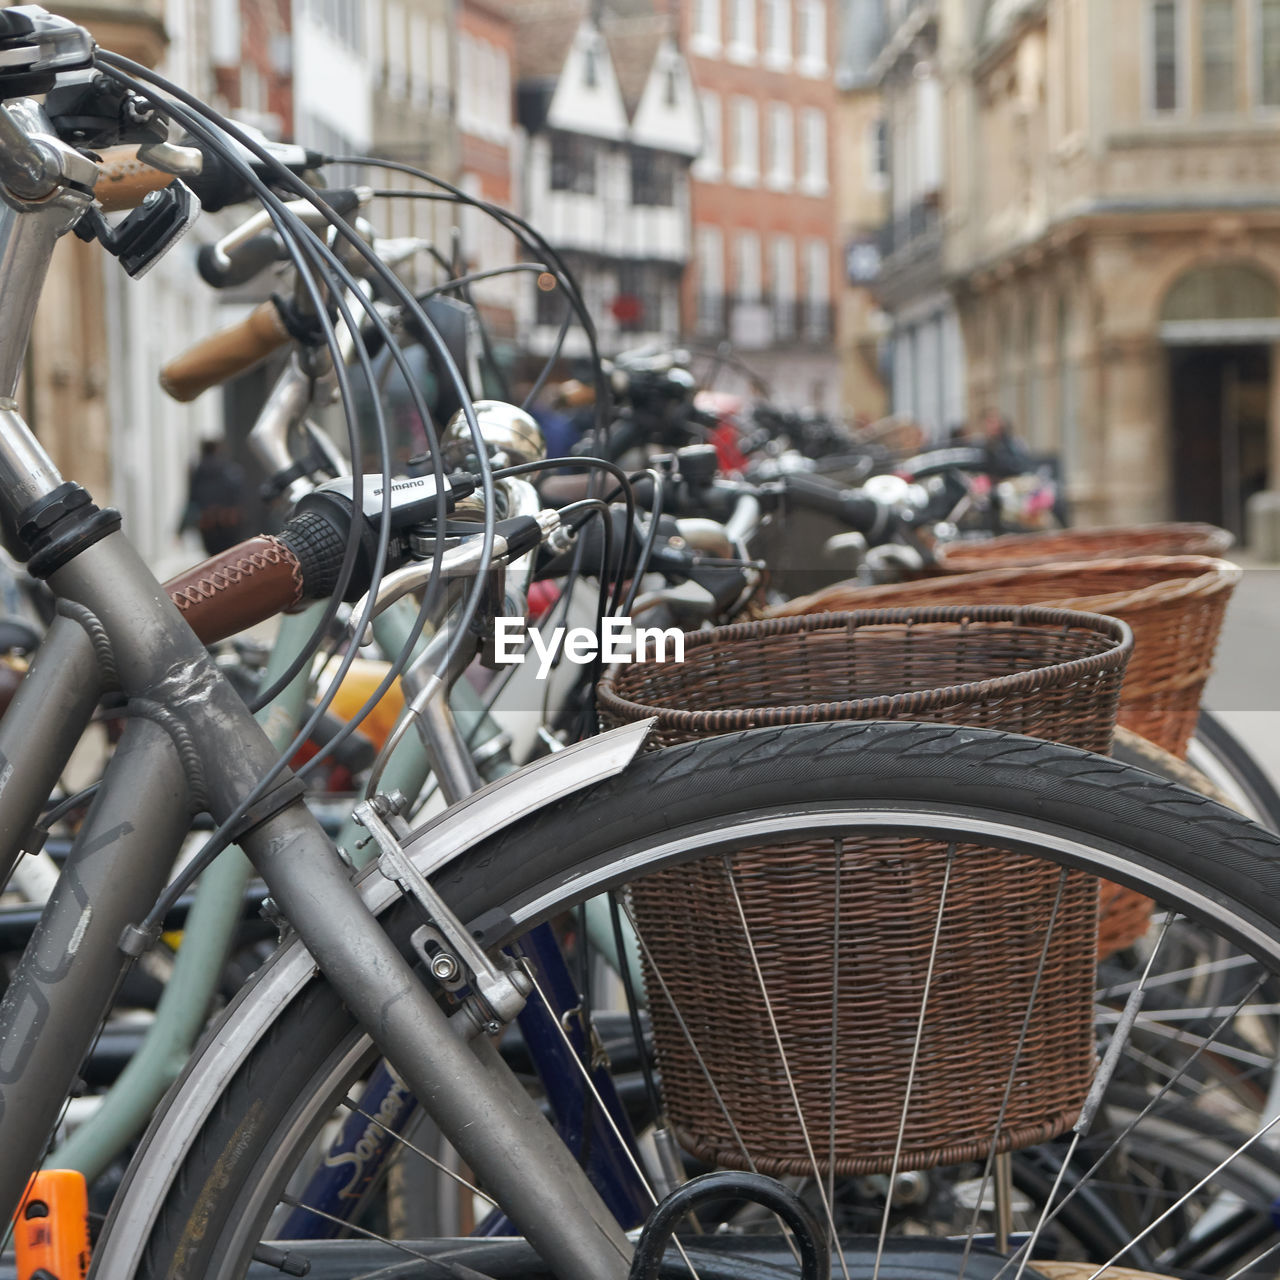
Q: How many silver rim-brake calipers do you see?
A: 1